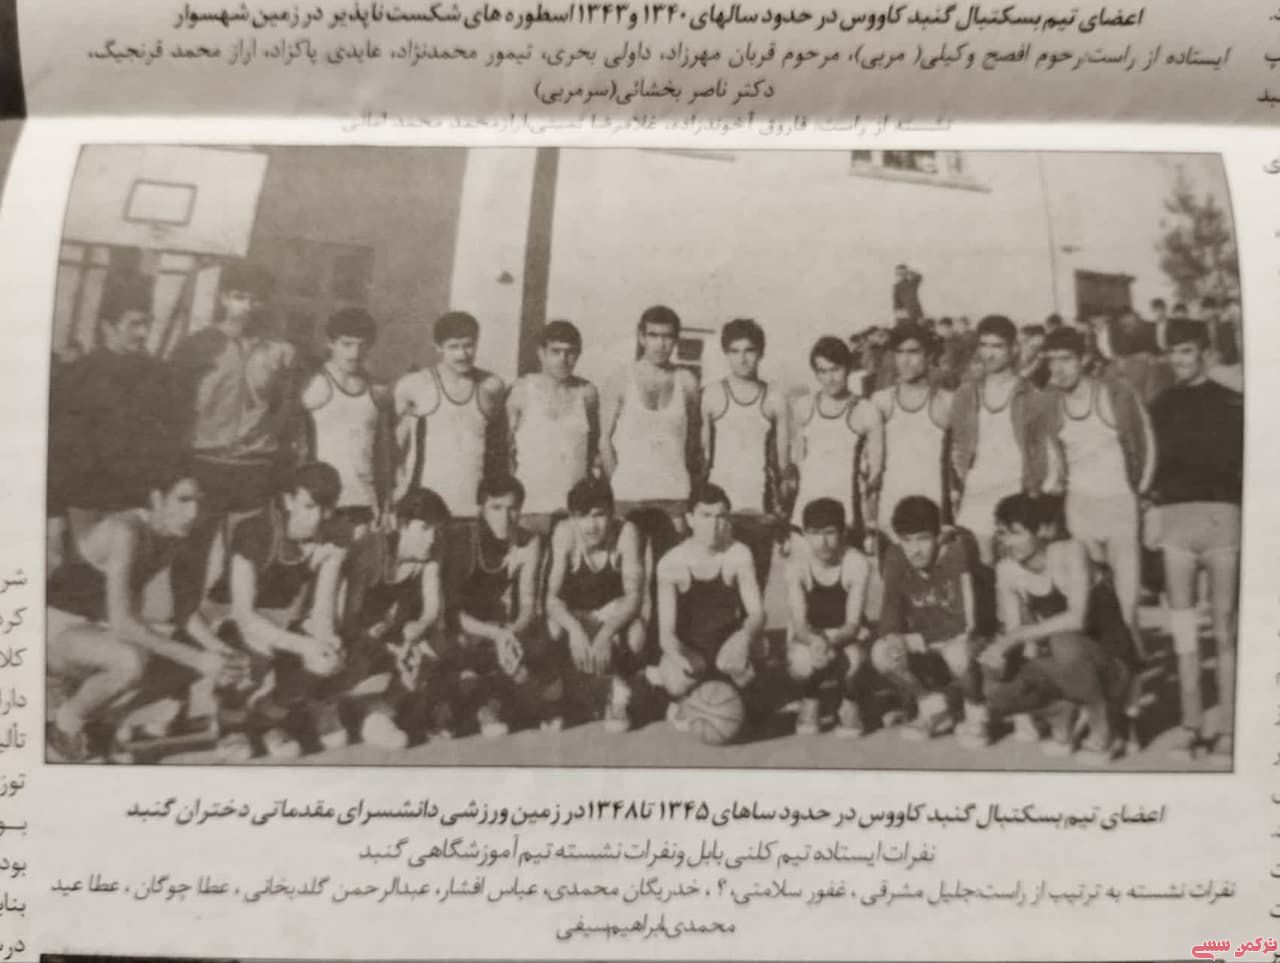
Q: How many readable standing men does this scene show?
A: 12